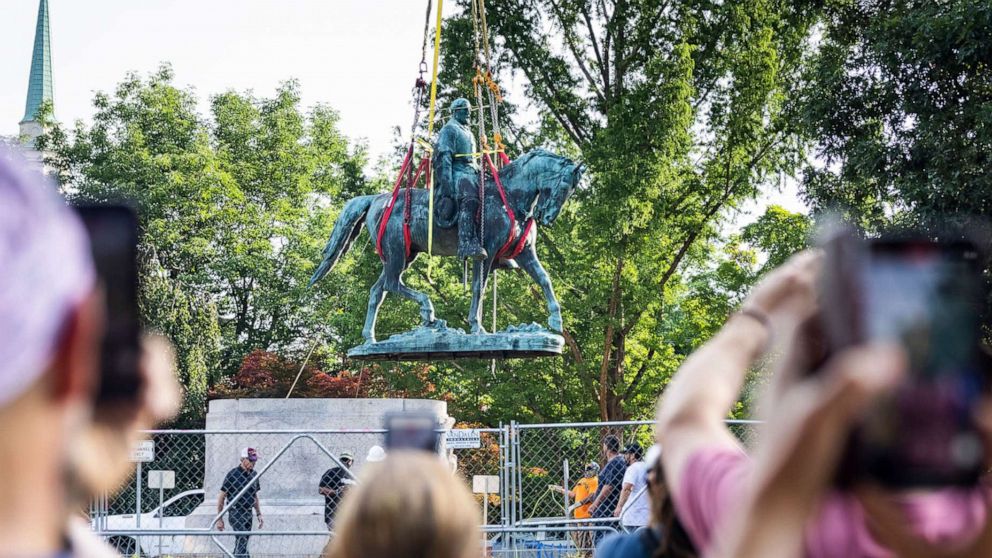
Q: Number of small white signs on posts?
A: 3